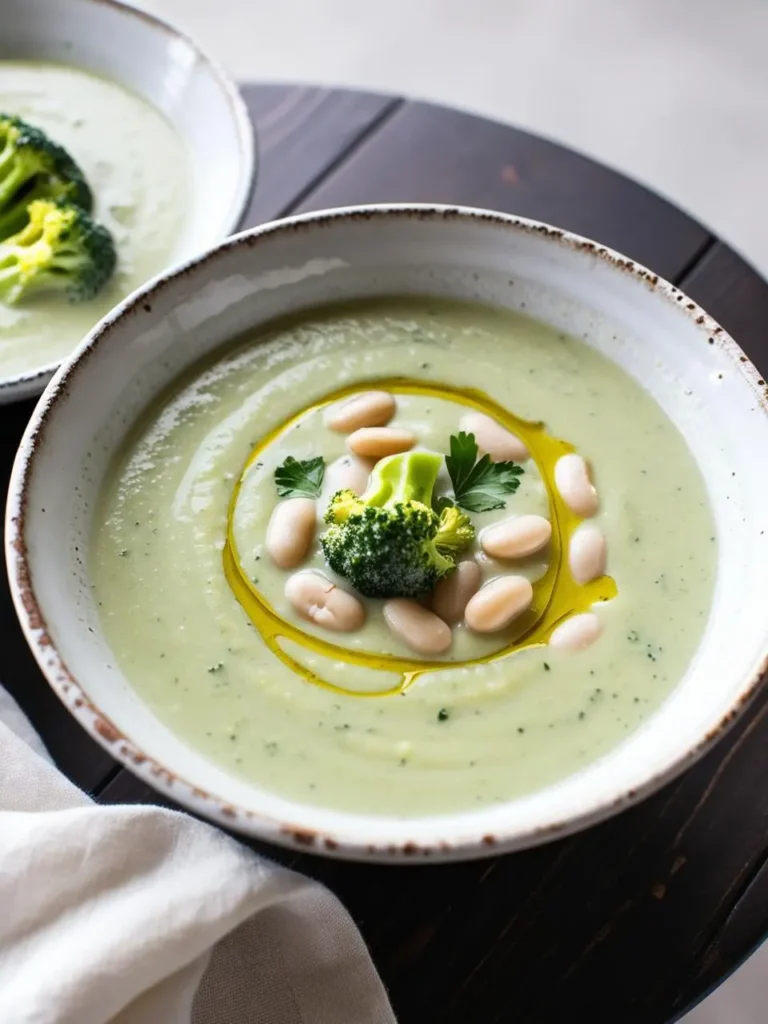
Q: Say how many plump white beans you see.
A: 13